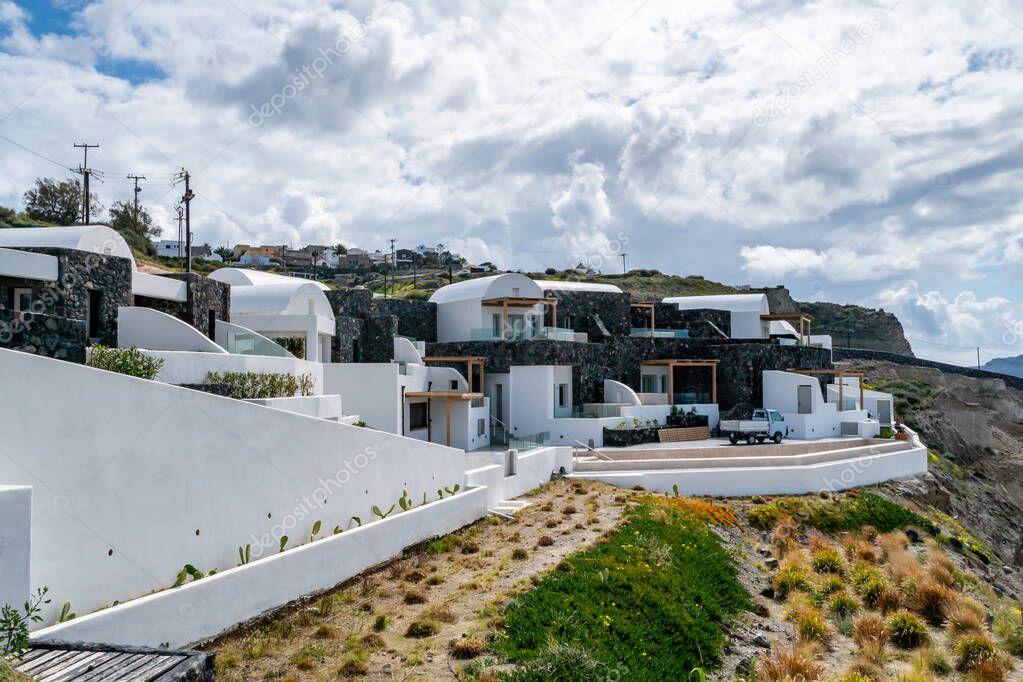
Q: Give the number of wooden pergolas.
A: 7